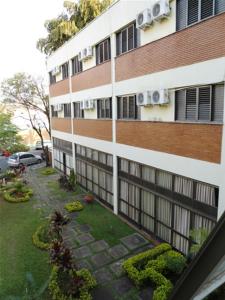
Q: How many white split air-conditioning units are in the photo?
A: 12